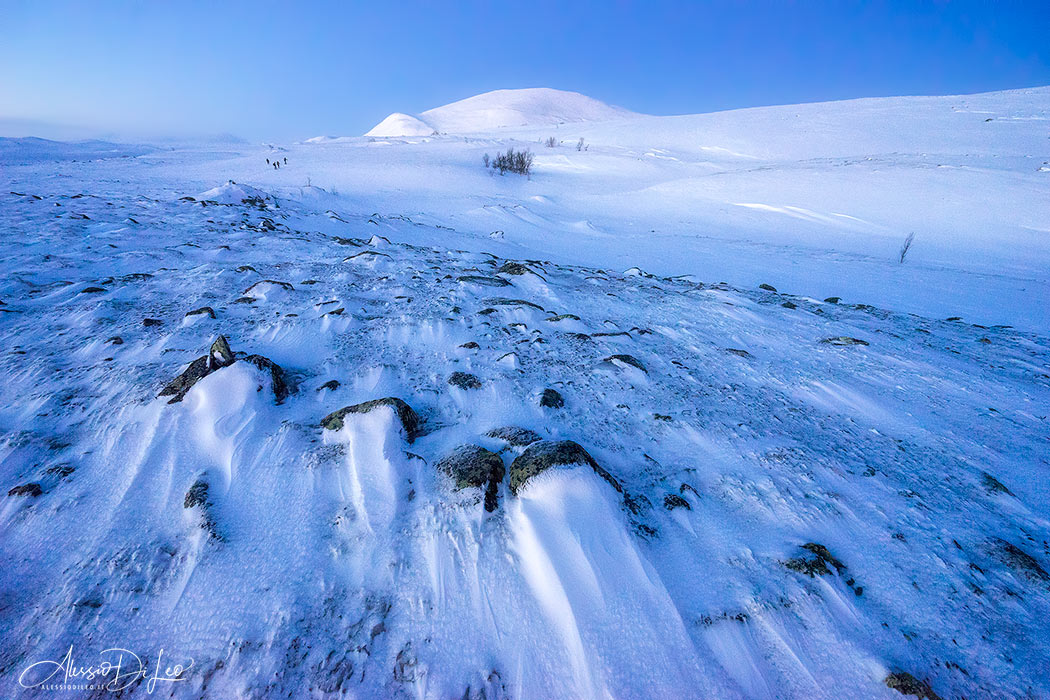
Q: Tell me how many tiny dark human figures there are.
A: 4